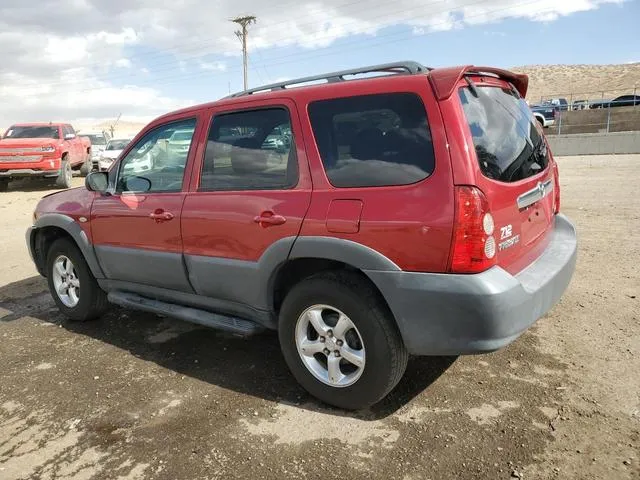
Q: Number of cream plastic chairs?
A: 0